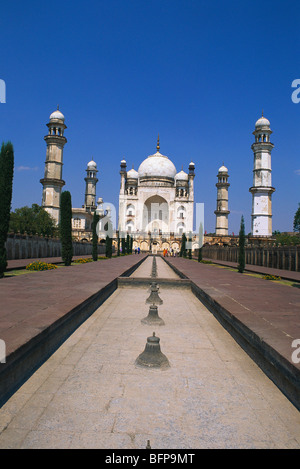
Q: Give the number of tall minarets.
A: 4